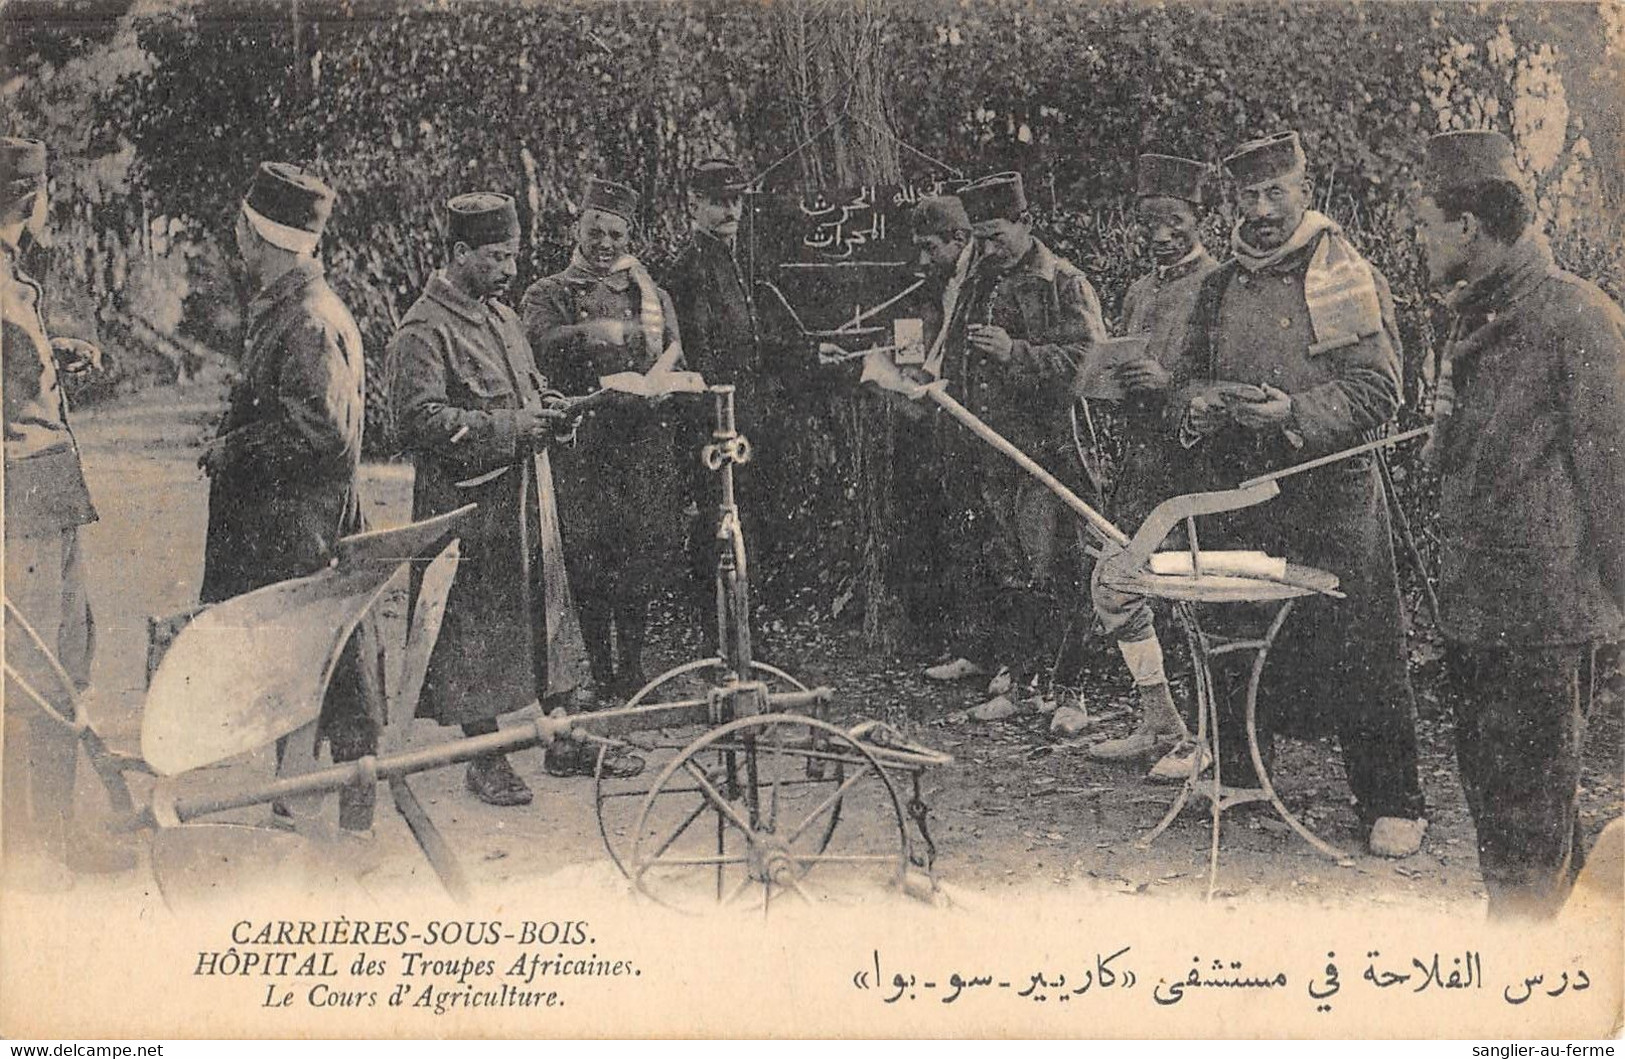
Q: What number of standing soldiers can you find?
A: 10